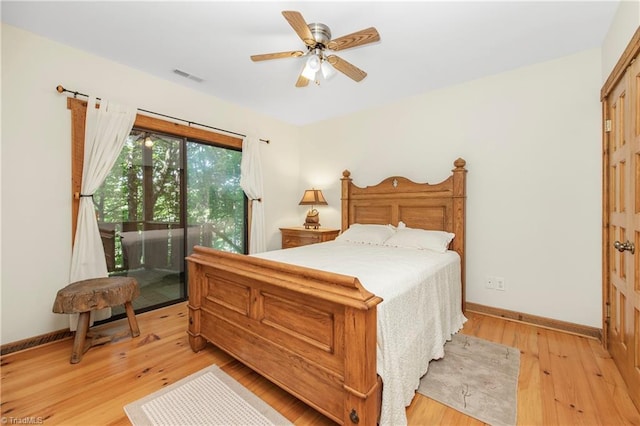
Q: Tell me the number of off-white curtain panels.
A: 2